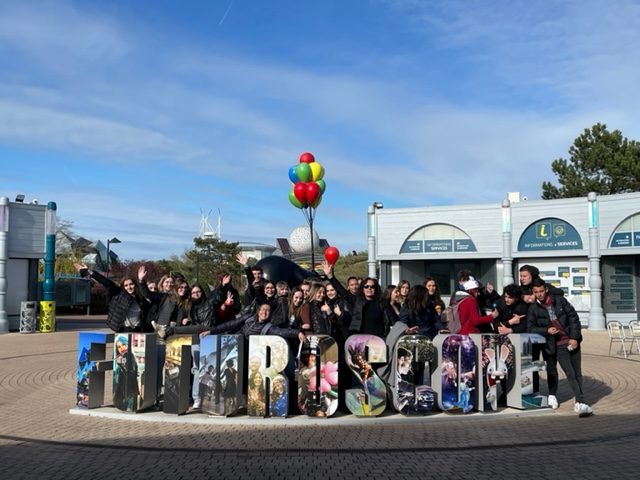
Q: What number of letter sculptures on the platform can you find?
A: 11